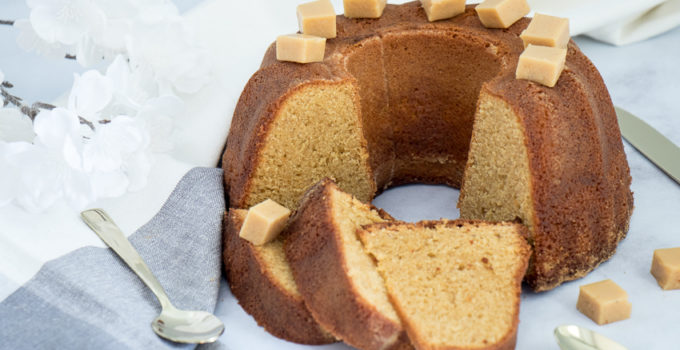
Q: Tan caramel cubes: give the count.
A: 10